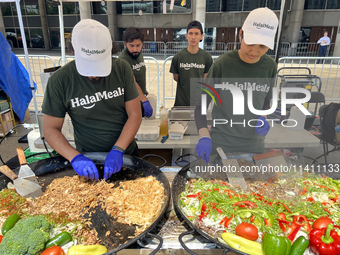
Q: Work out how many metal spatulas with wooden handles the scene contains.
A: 2